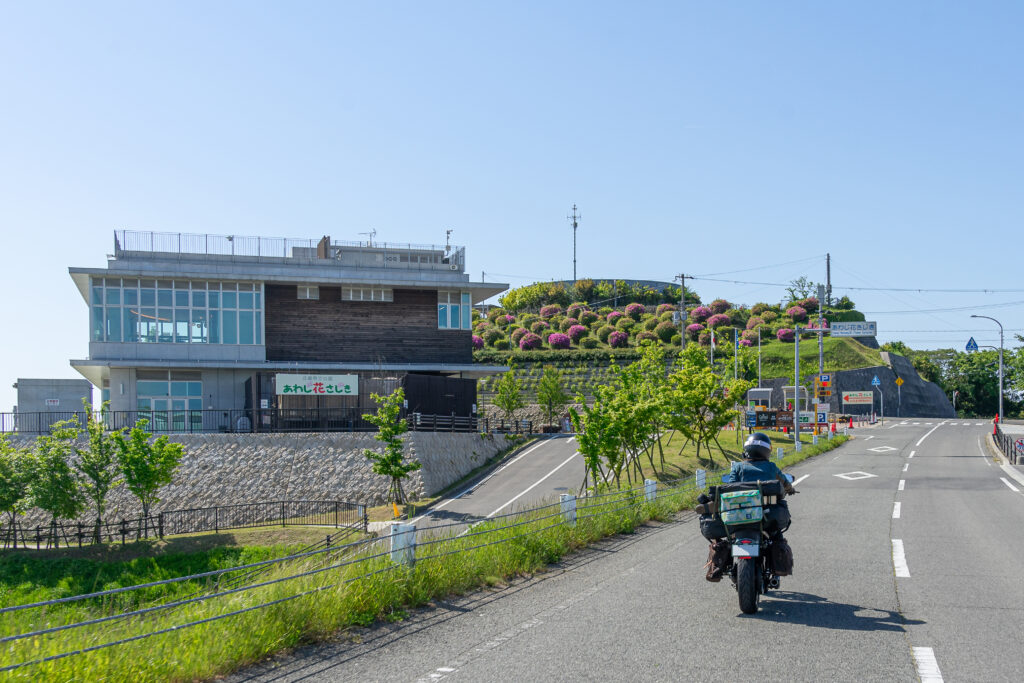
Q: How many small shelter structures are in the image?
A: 2